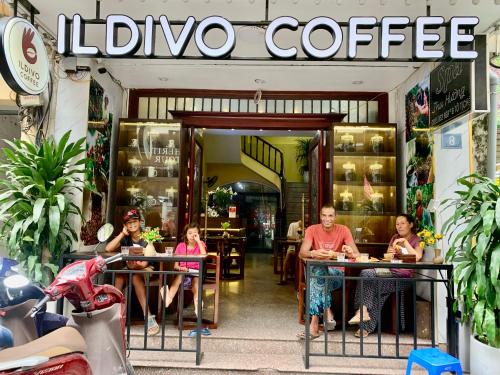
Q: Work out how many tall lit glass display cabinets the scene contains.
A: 2